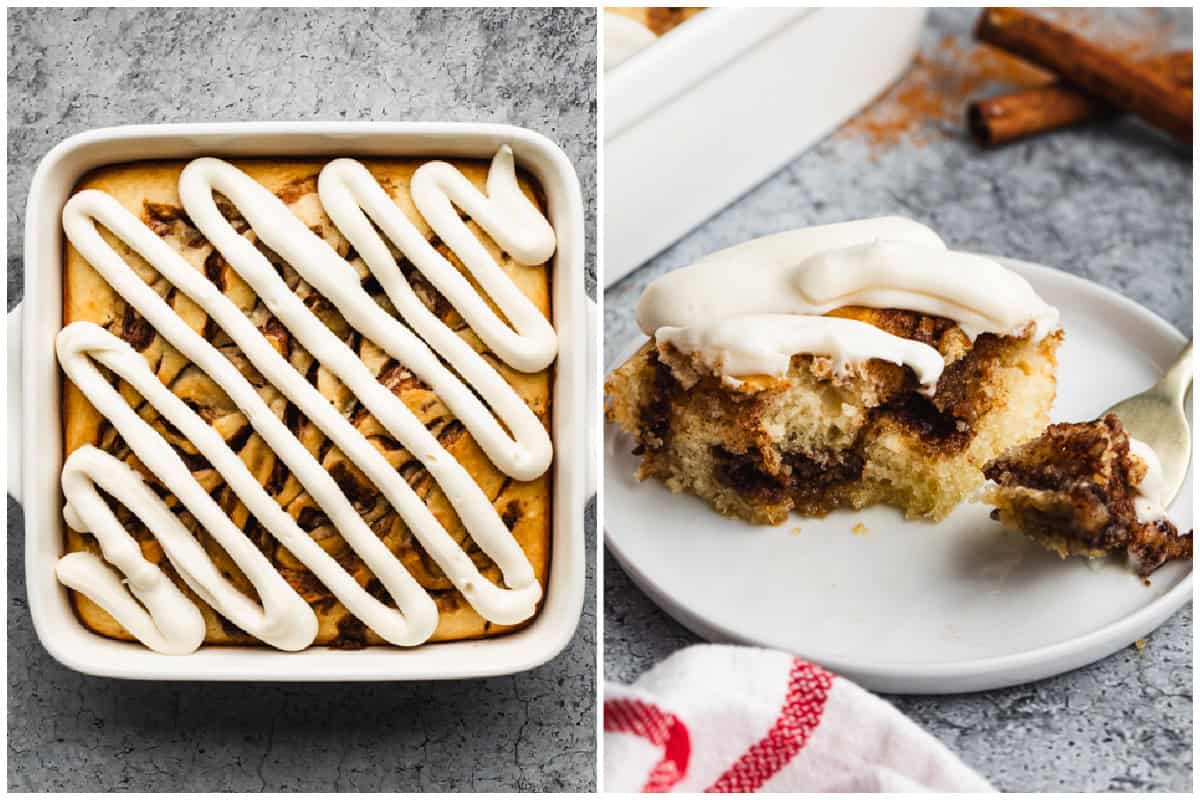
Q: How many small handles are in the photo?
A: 2